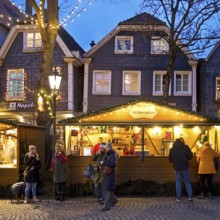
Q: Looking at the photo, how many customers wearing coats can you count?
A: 6